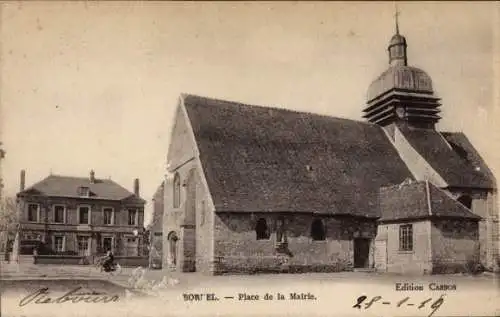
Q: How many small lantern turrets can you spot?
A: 1